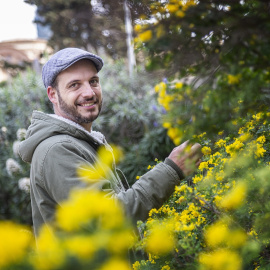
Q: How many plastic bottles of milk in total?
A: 0